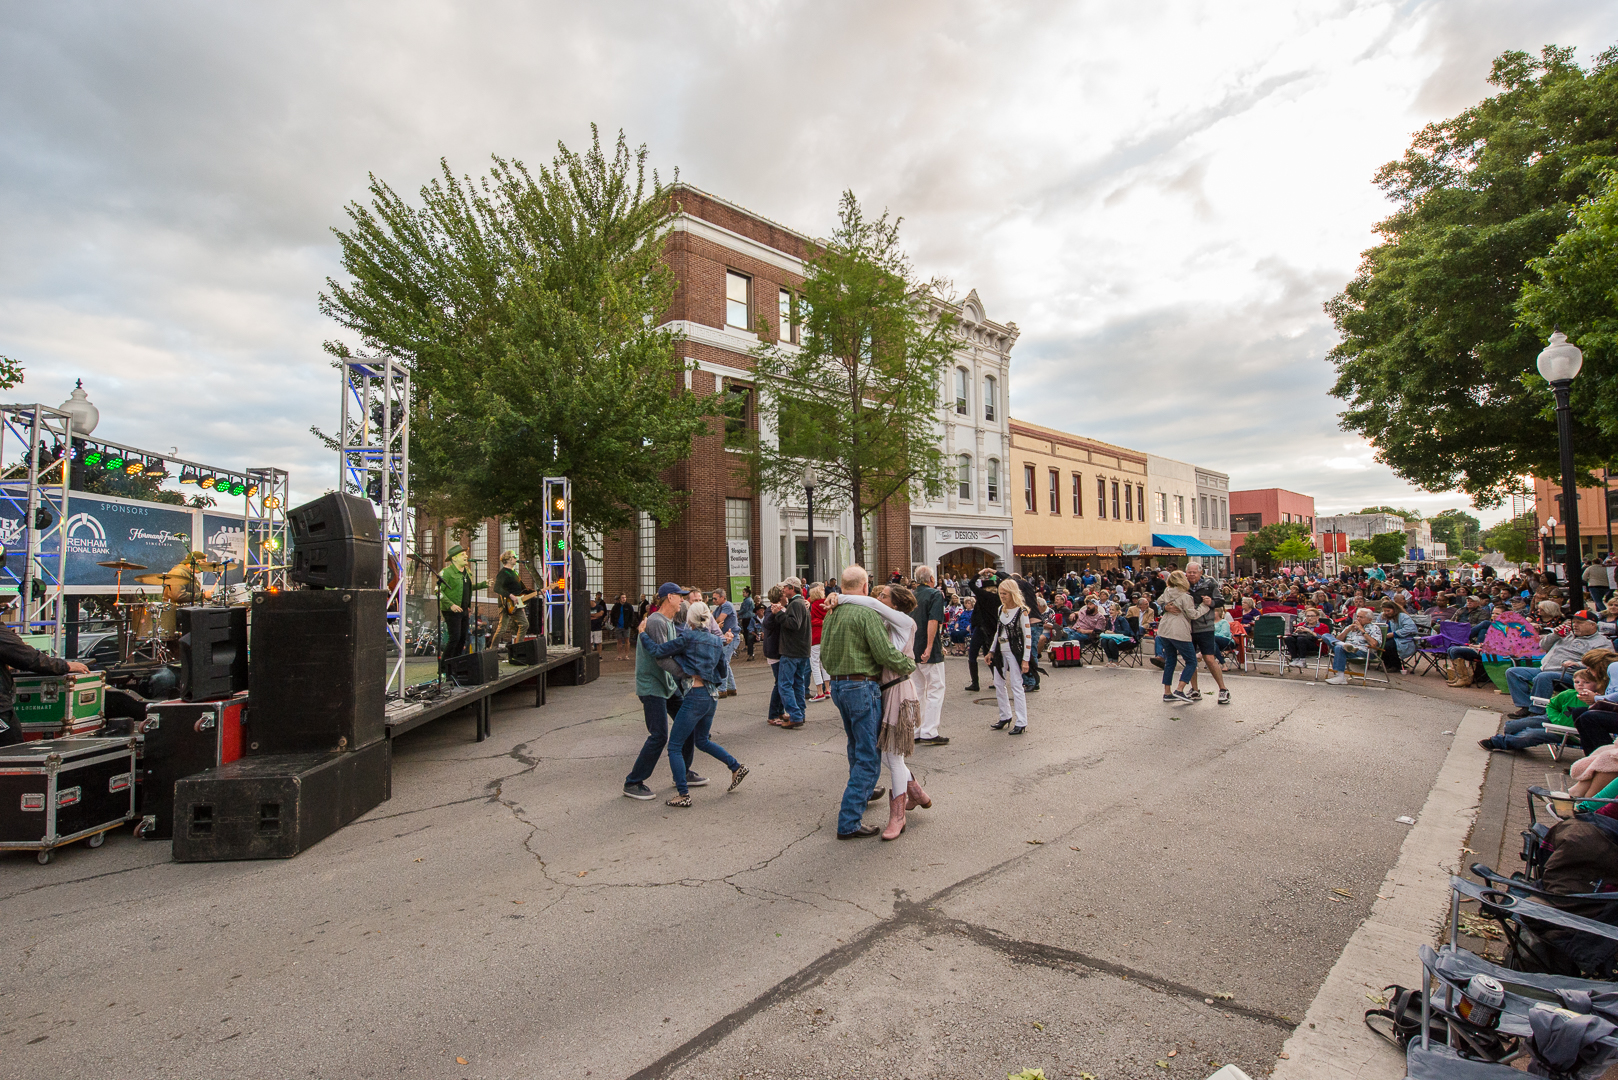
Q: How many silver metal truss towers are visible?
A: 4